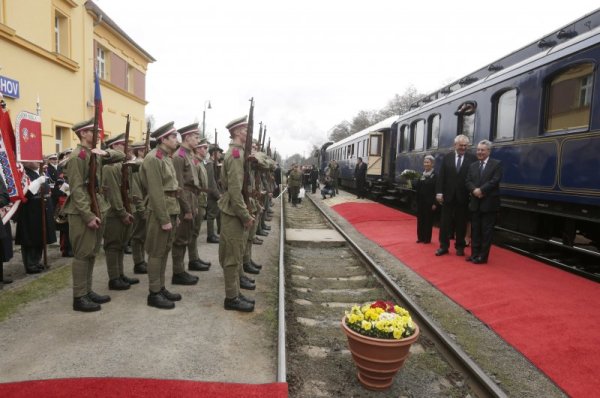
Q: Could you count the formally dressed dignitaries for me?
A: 3